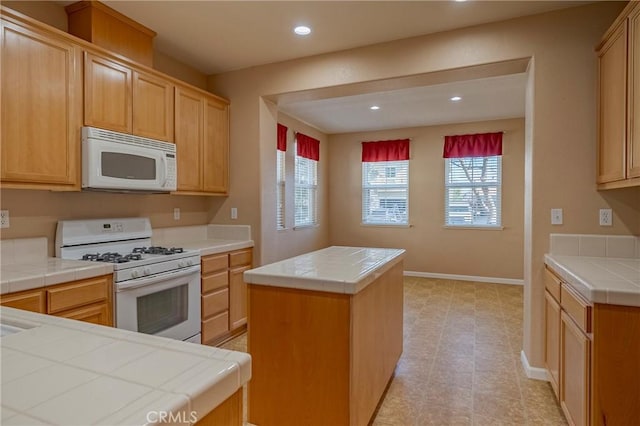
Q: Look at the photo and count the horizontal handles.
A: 1